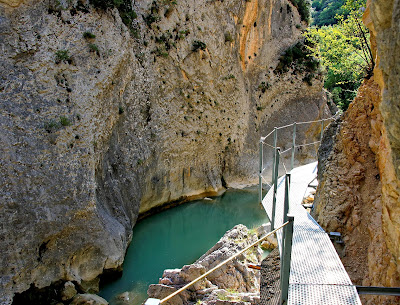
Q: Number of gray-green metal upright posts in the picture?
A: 7